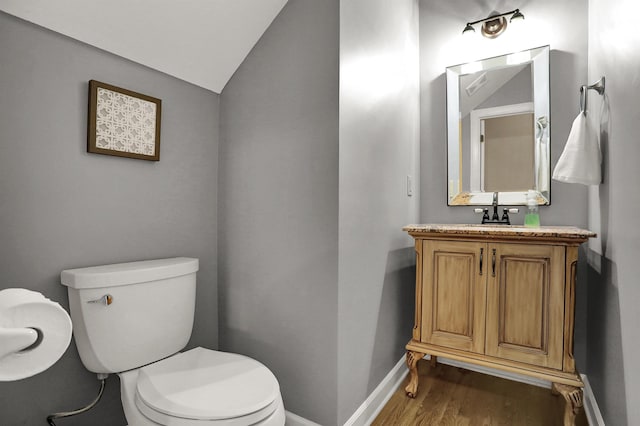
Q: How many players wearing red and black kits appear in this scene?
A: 0